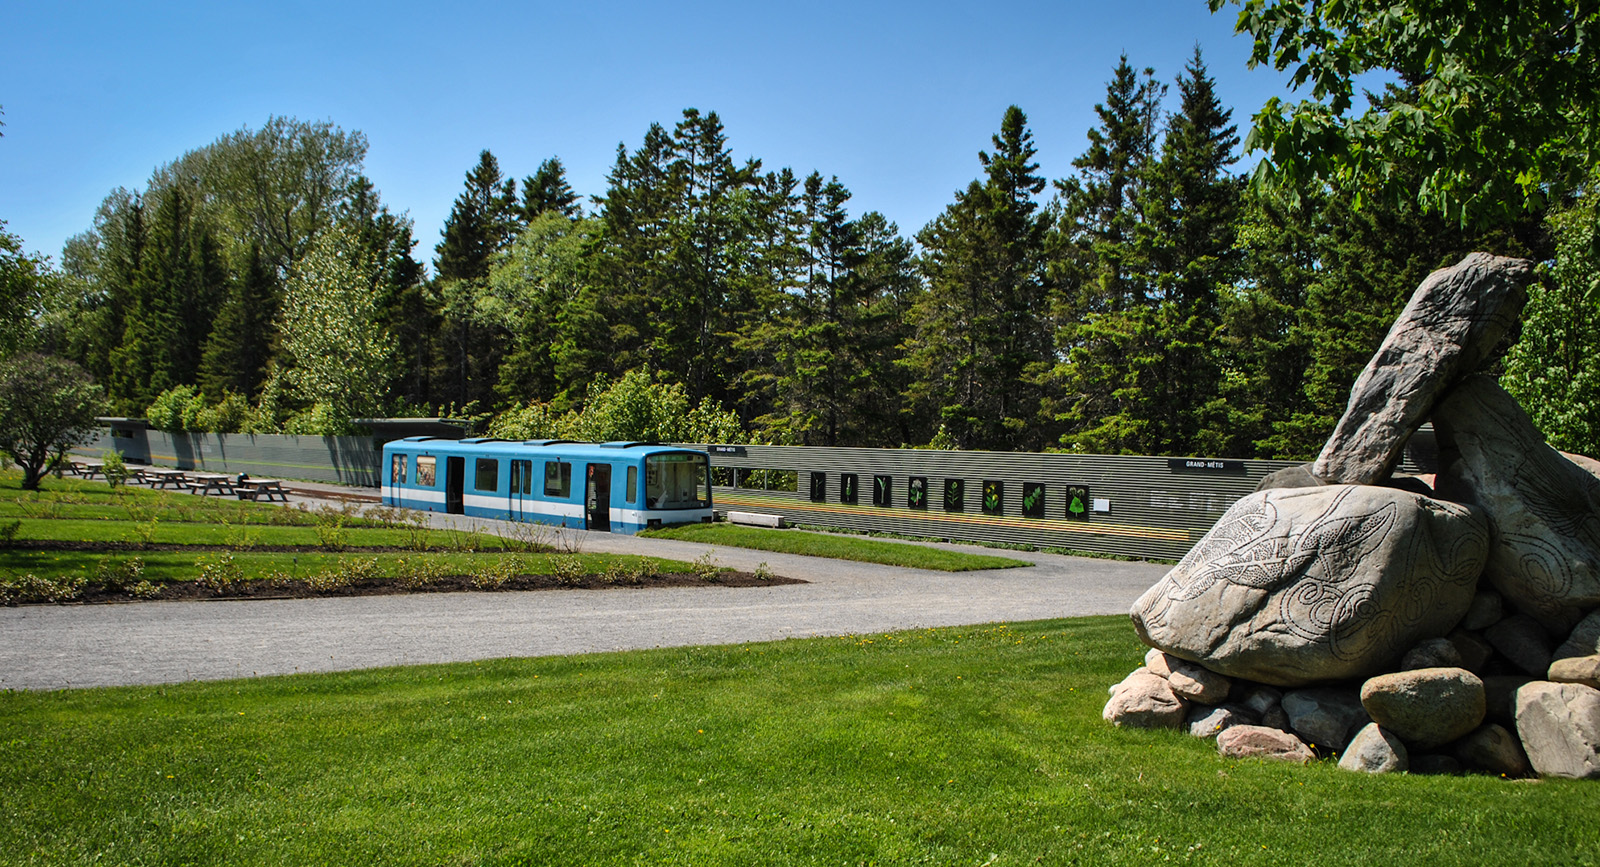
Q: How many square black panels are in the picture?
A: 8